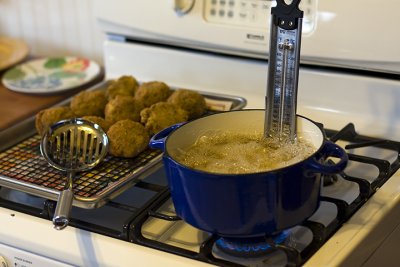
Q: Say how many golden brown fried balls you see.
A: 9